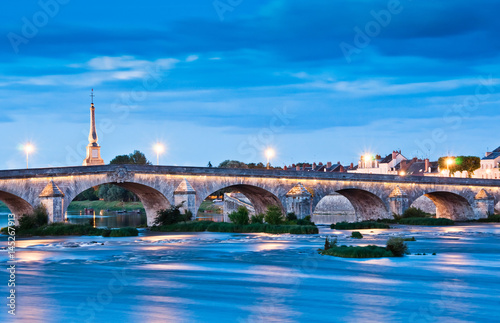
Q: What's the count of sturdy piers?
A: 5